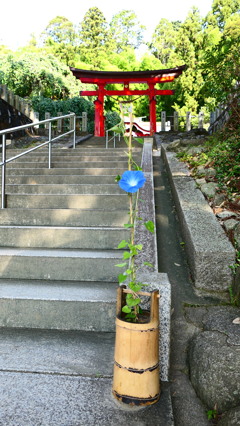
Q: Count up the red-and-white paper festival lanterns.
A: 0